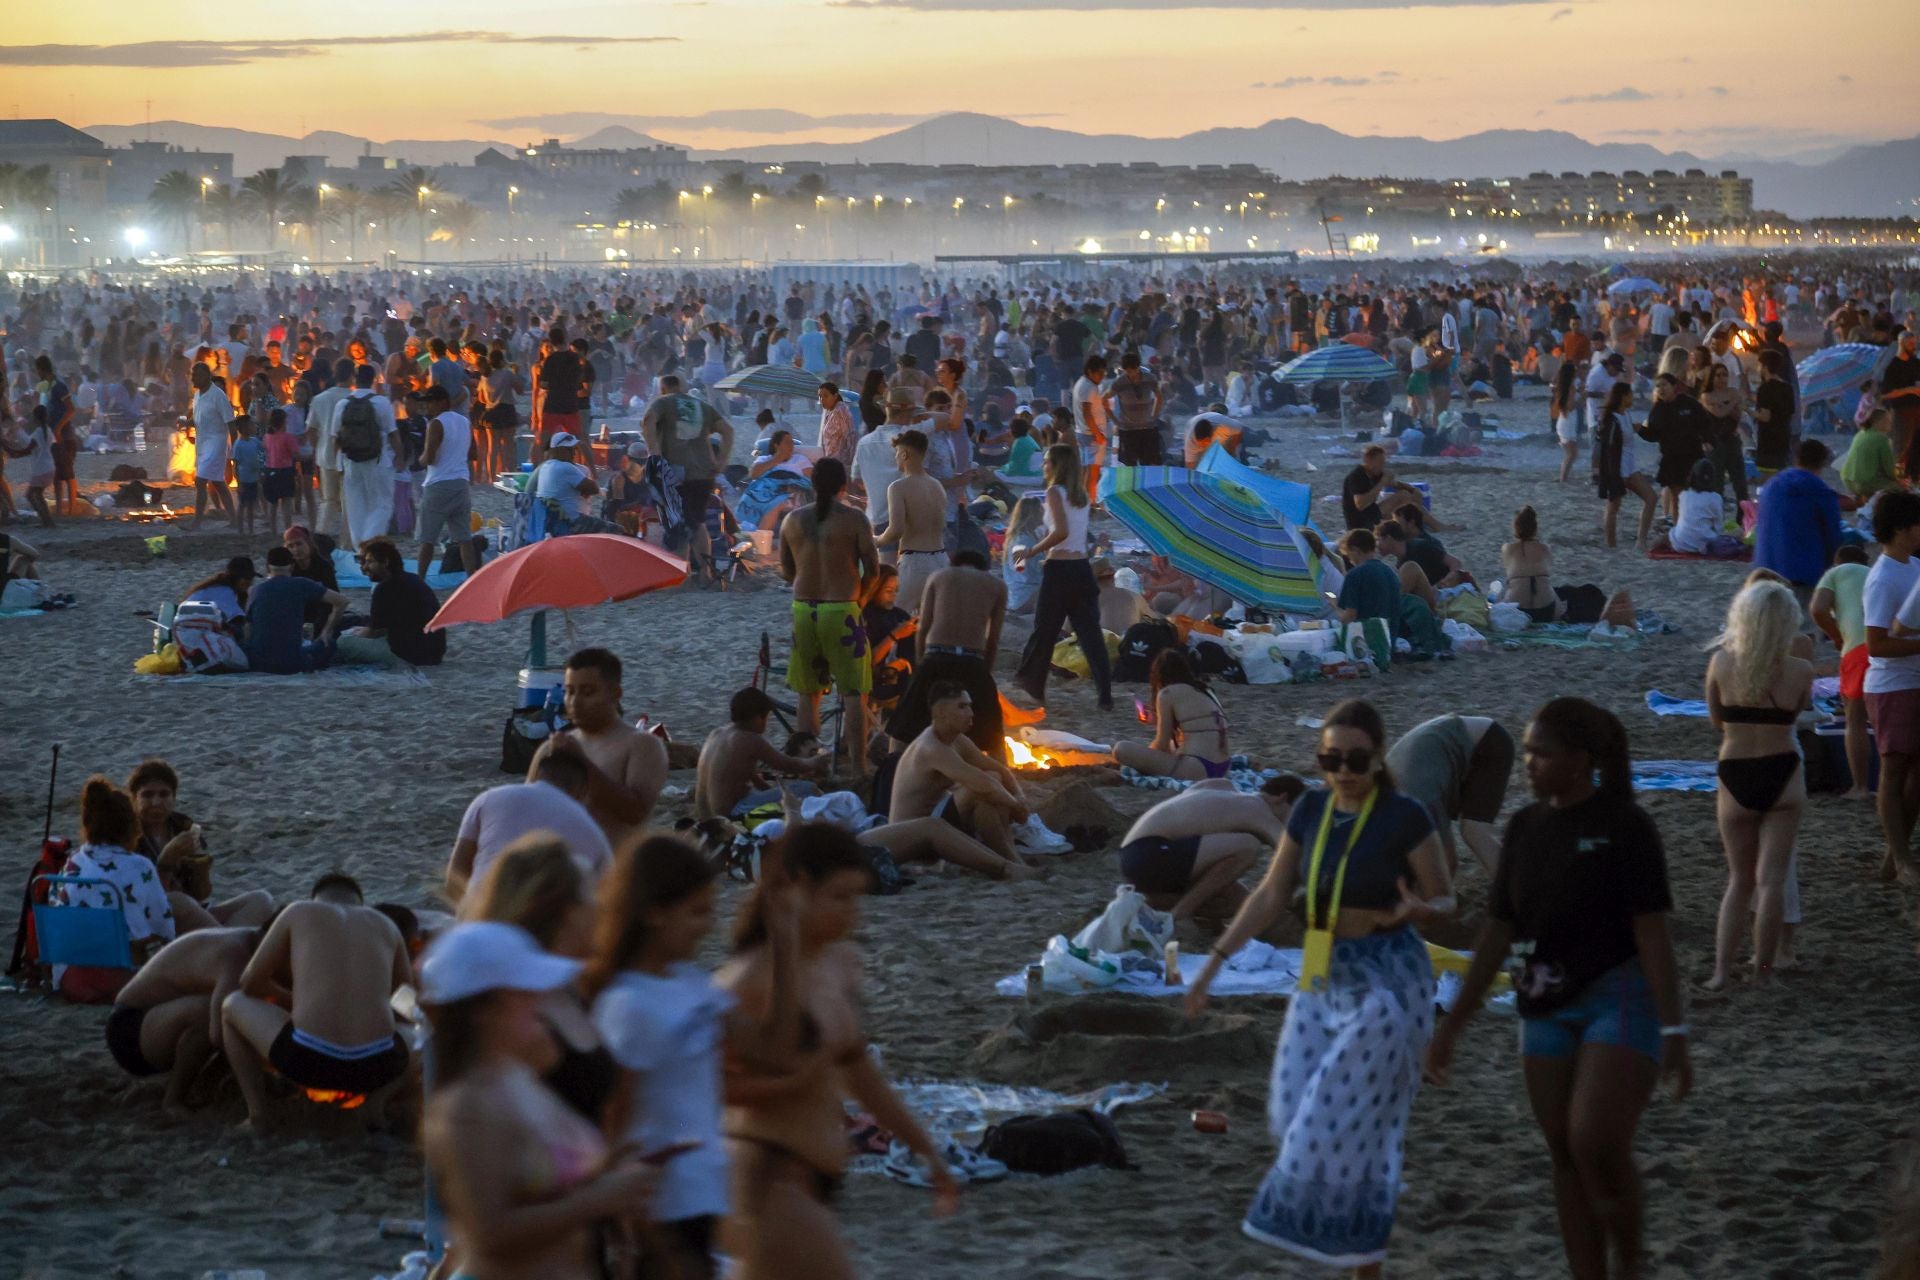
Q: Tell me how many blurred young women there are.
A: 4